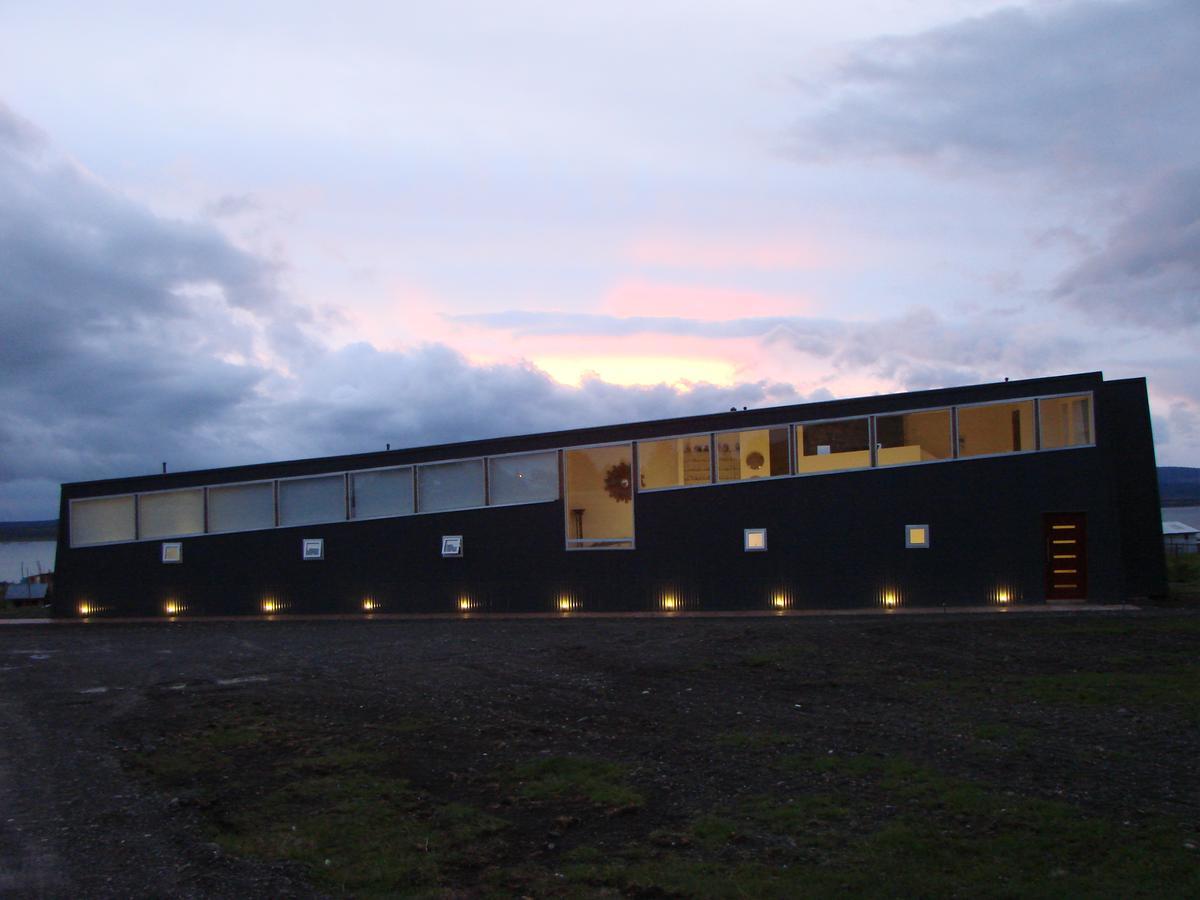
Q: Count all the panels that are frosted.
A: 7